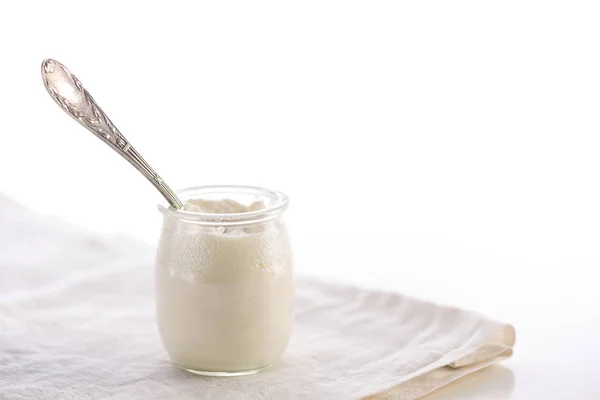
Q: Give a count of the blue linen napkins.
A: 0